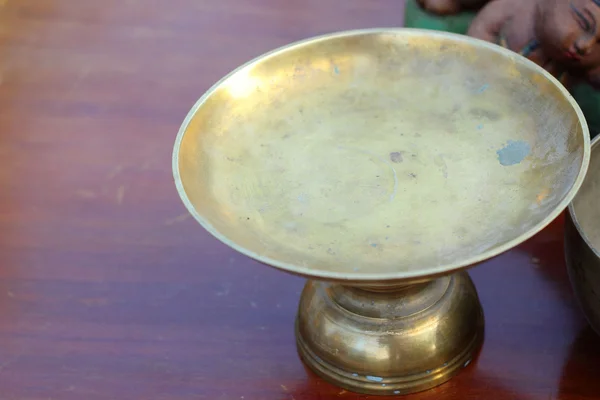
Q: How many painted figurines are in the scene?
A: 1